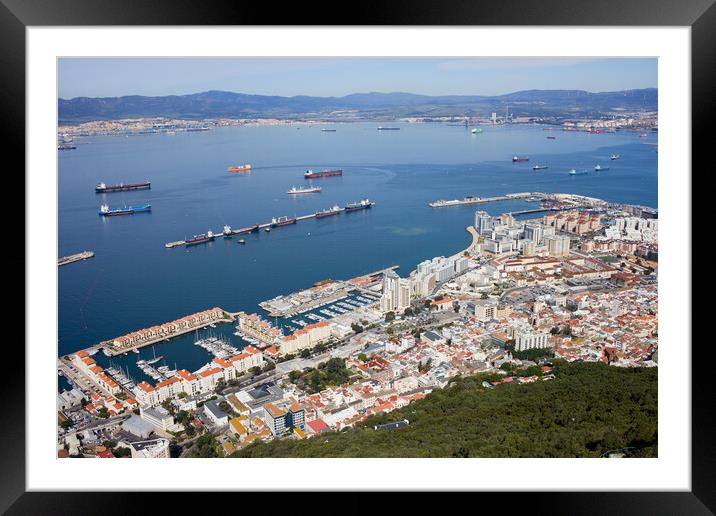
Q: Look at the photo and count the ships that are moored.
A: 5